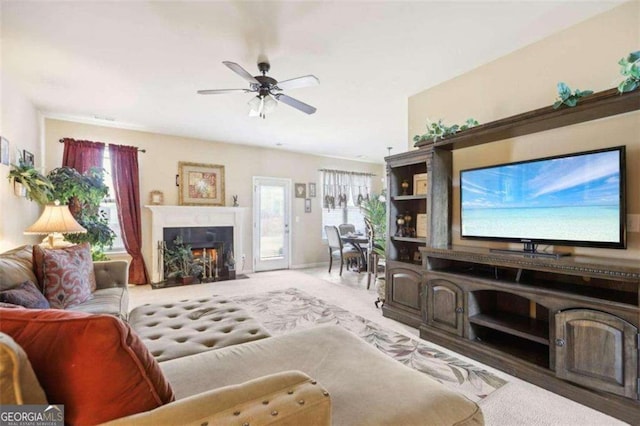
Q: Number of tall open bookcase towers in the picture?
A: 1